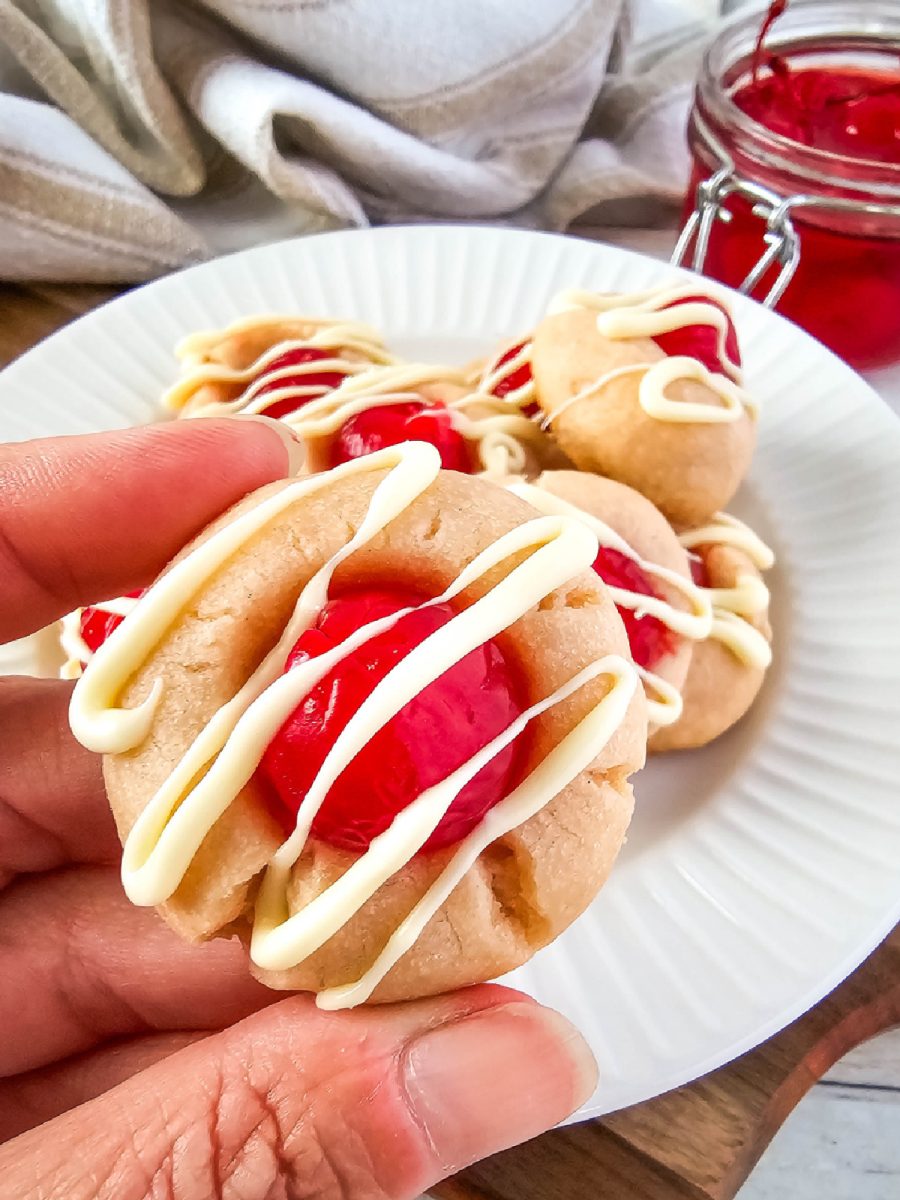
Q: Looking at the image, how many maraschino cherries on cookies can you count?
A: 8